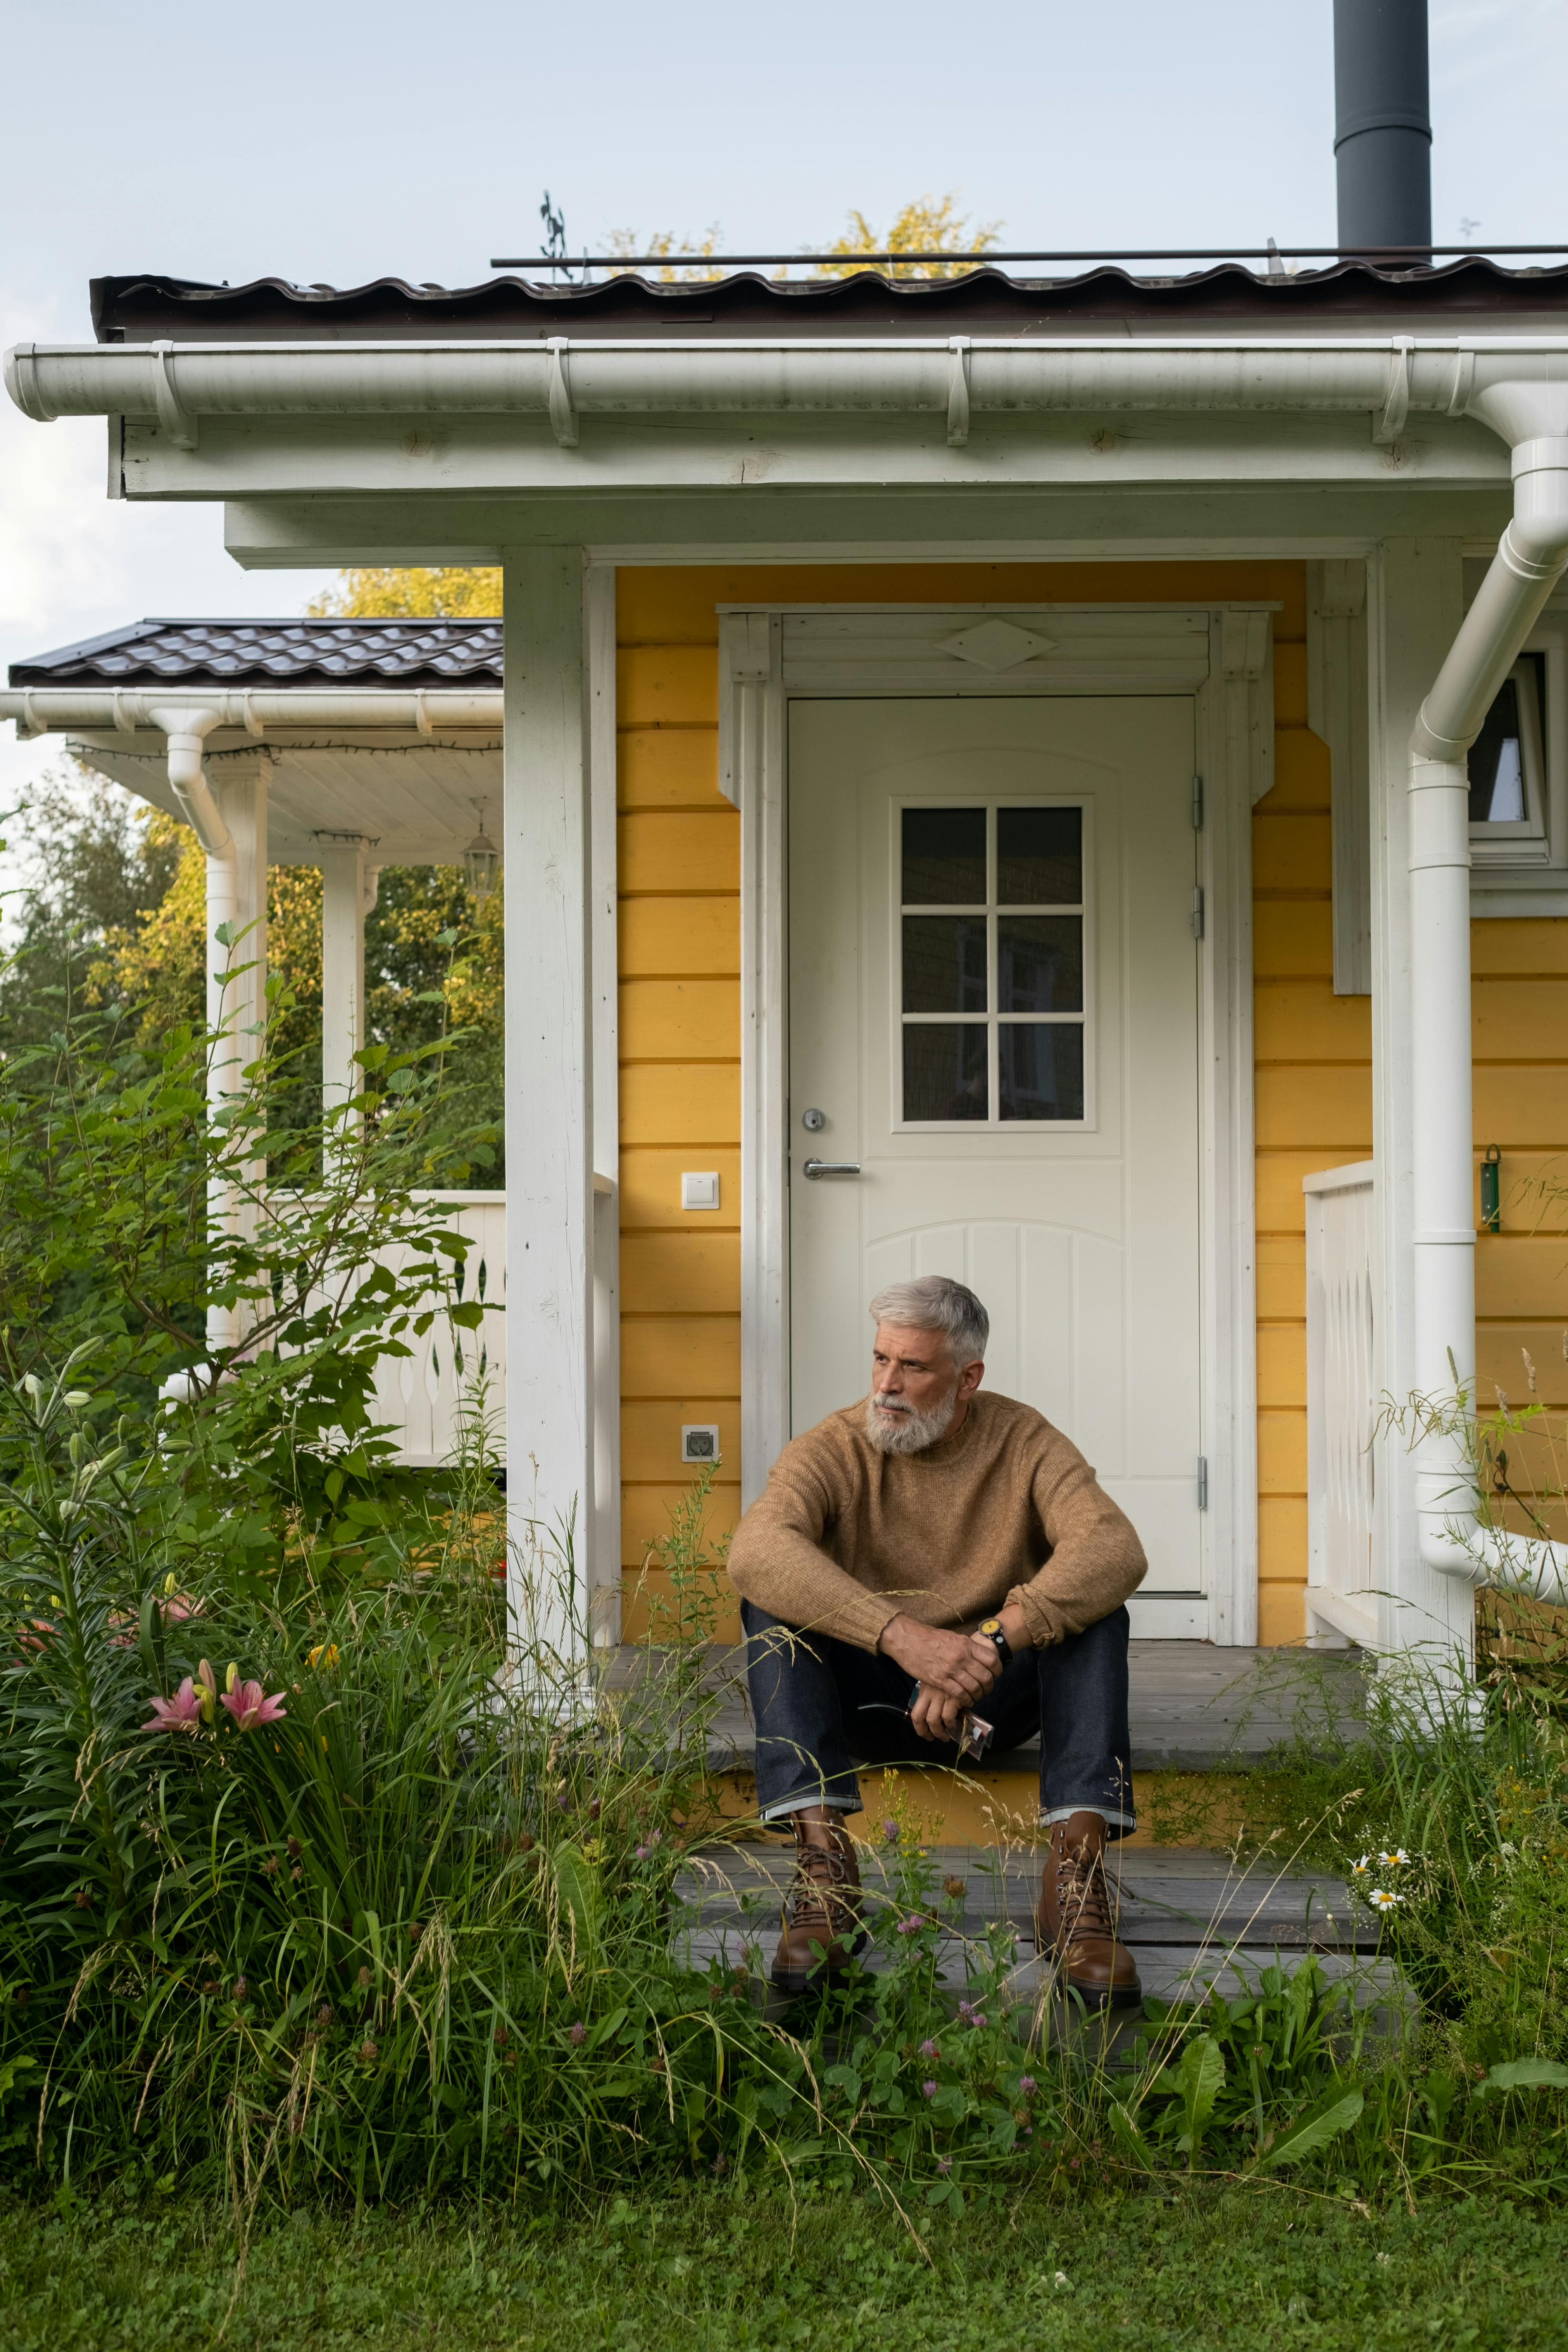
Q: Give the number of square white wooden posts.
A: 4